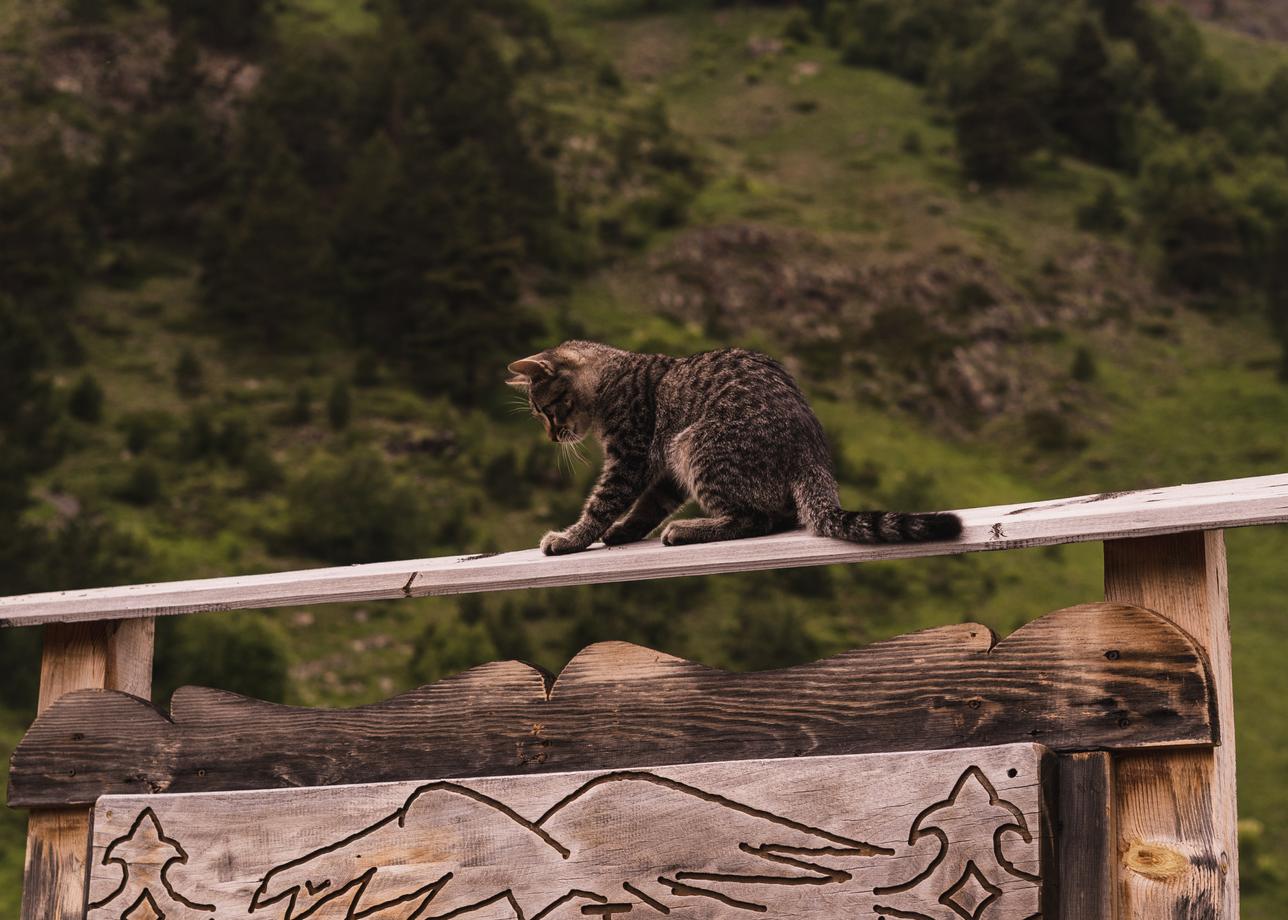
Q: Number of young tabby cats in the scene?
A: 1